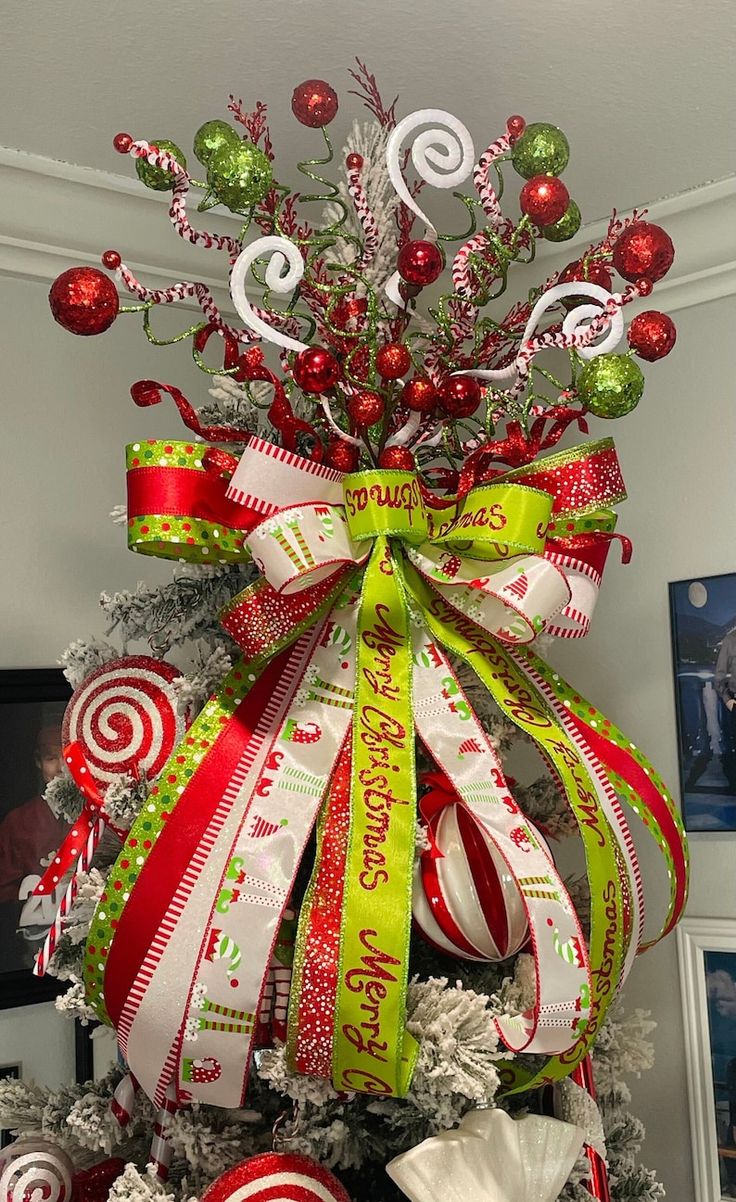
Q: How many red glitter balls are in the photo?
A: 11